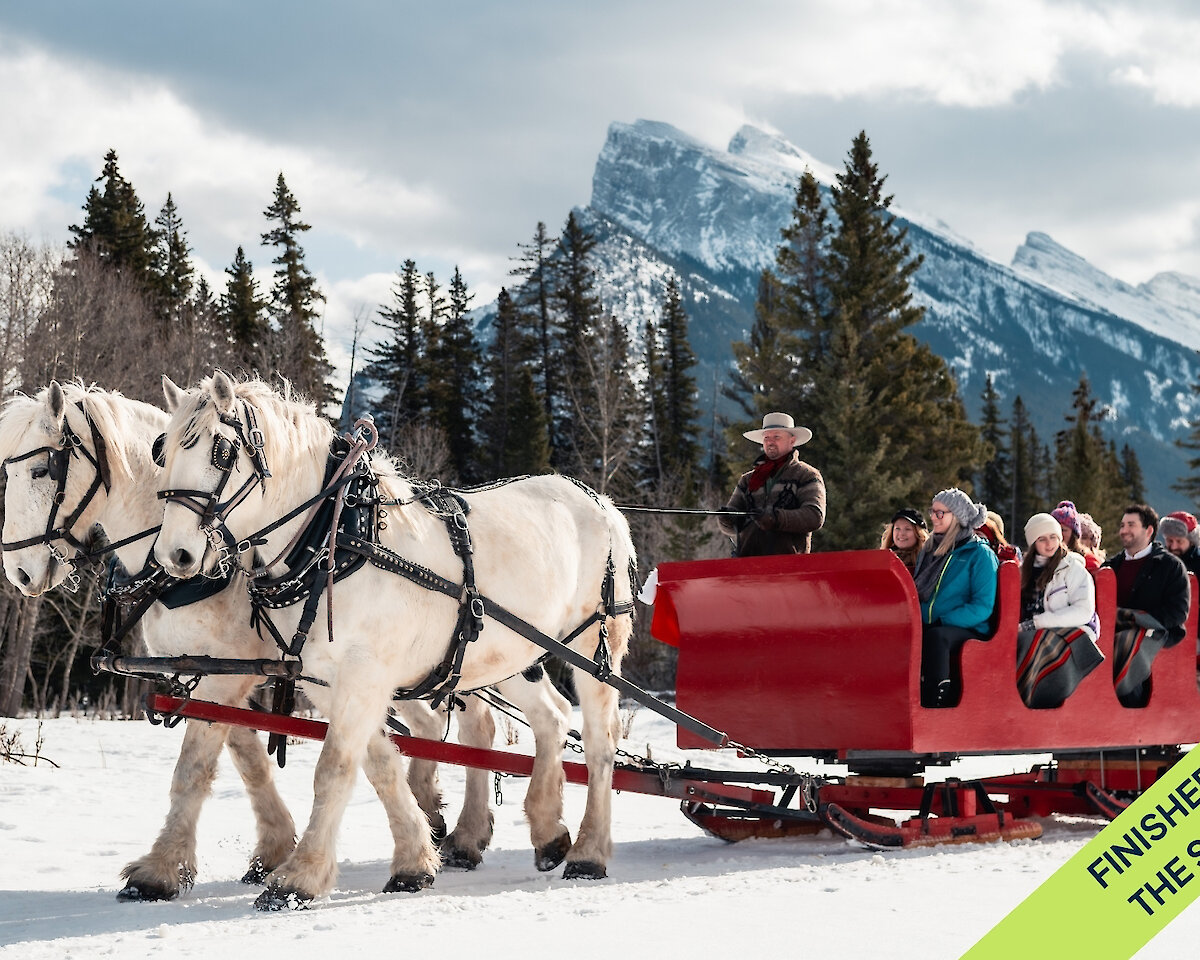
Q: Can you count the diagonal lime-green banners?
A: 1